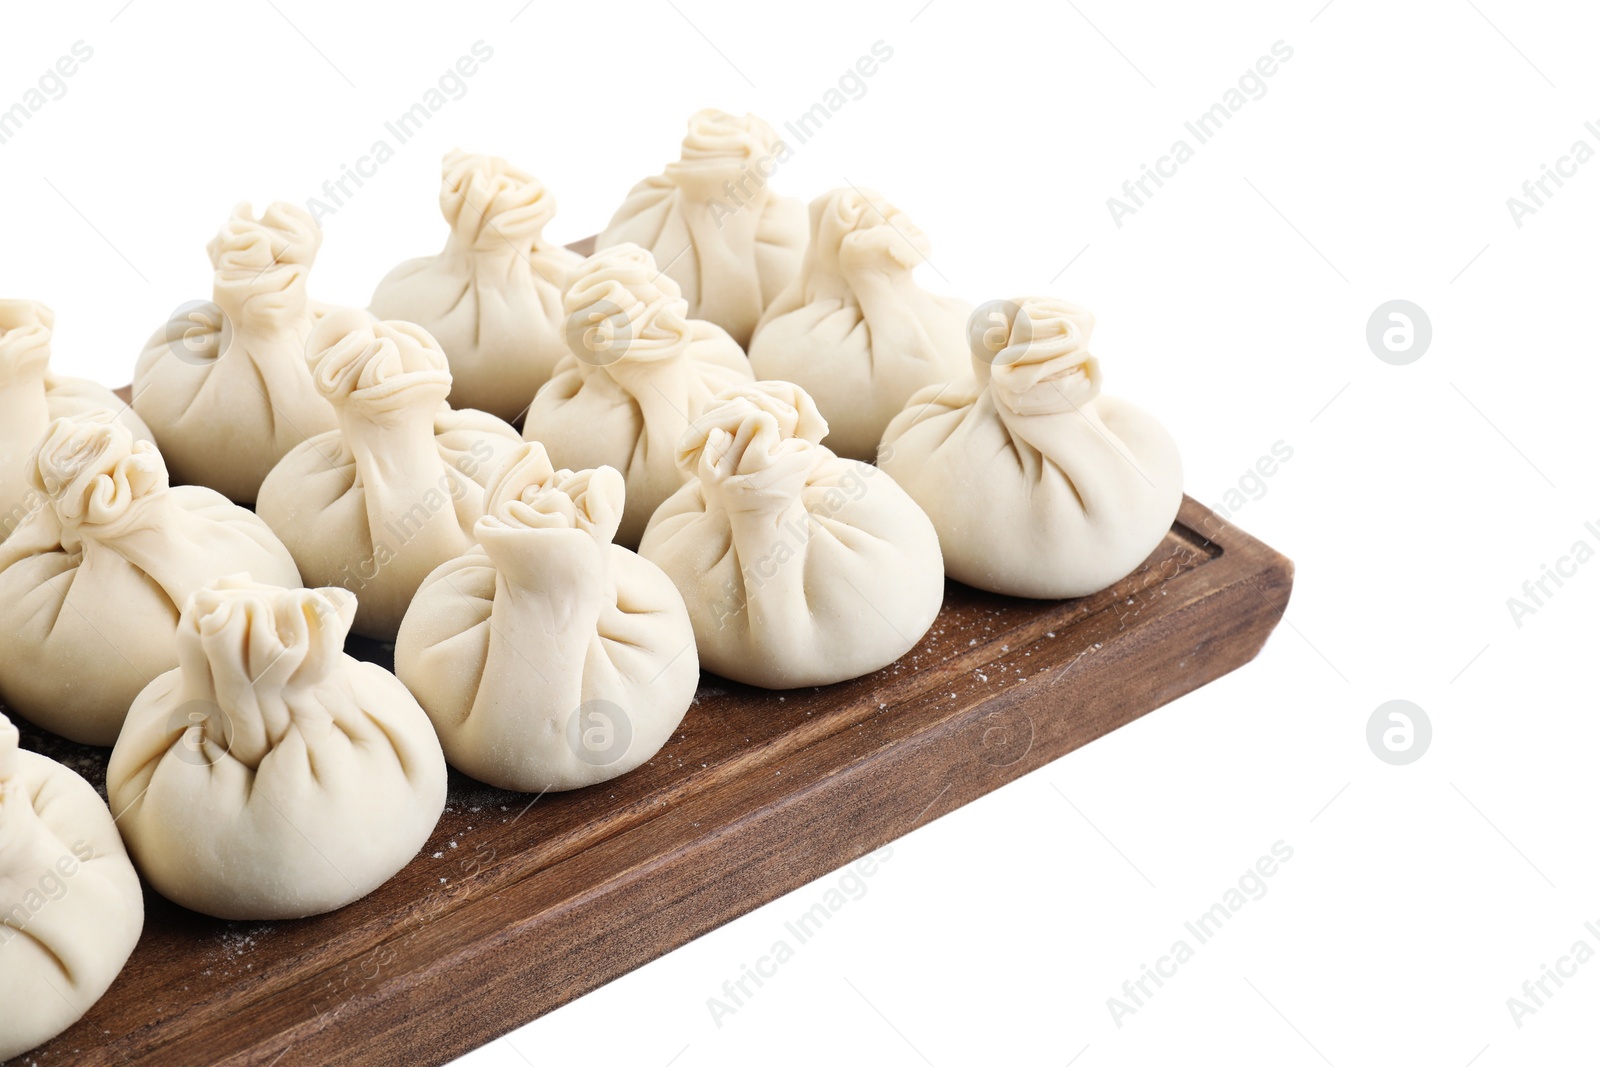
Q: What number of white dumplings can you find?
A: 13